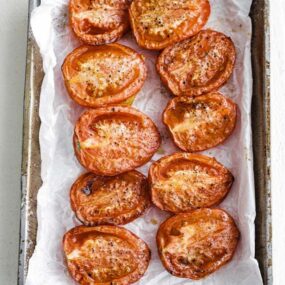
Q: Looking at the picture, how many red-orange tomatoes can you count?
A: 10